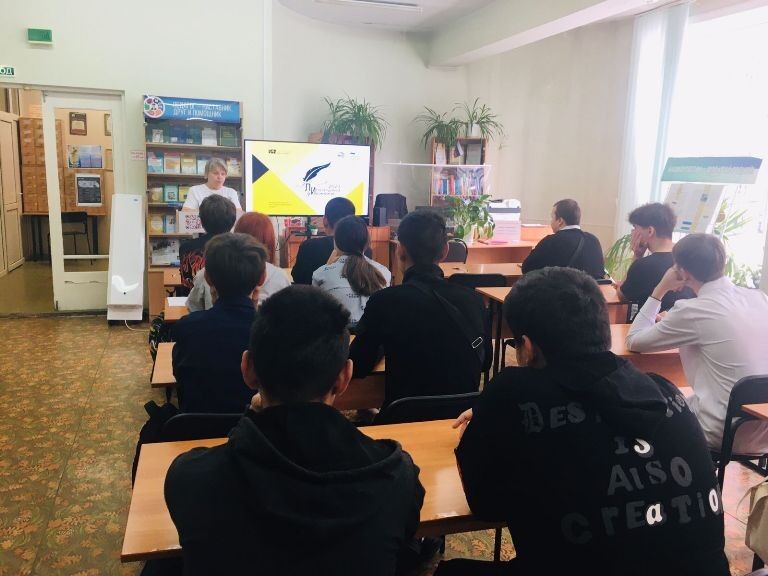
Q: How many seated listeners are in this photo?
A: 11